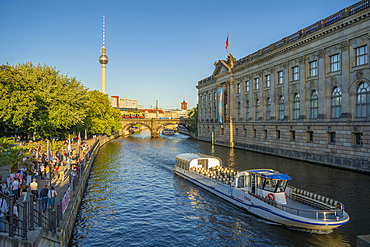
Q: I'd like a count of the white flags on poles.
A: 4